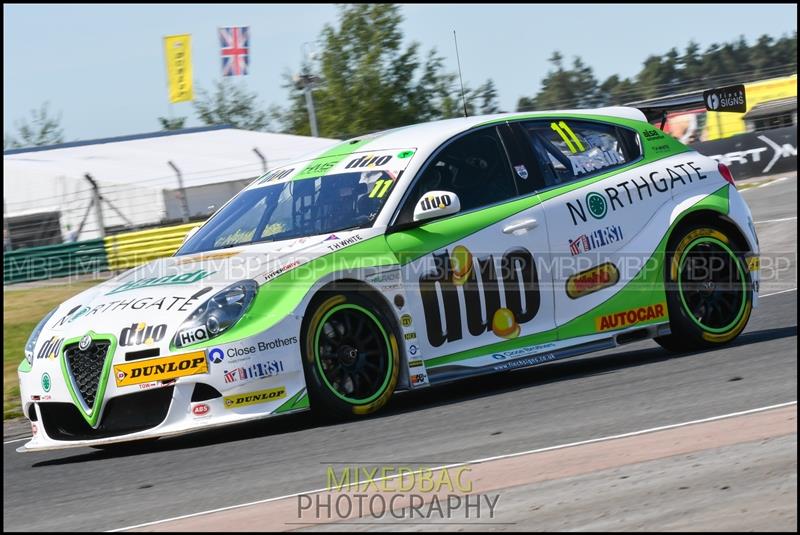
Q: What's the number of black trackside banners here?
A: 1